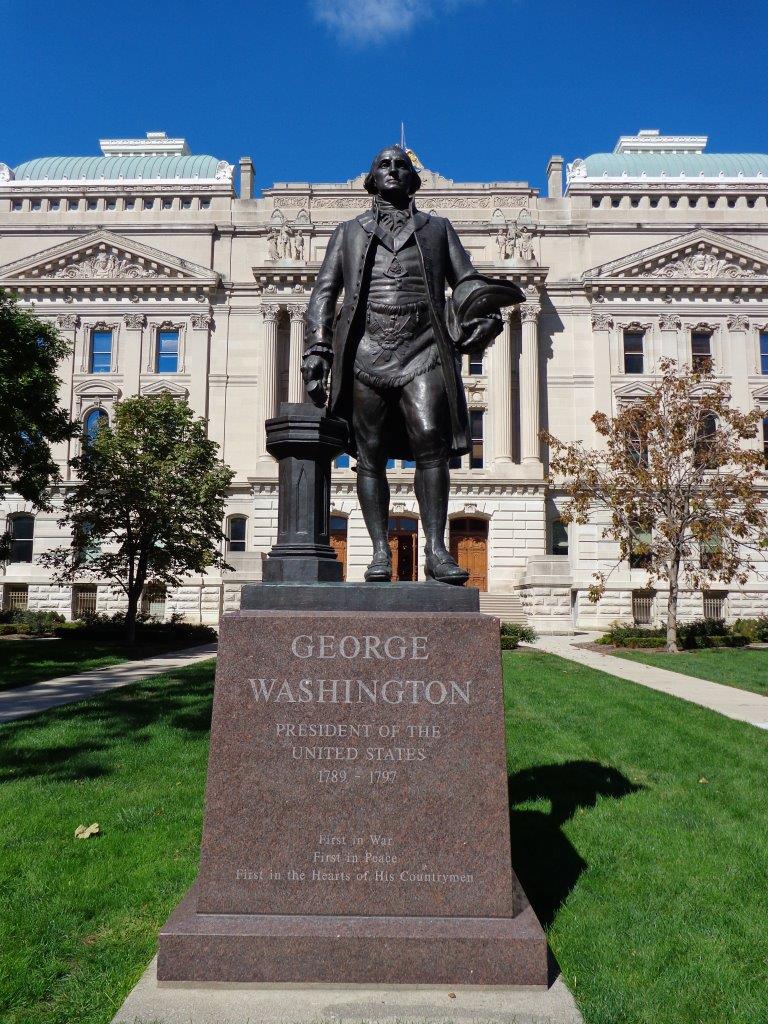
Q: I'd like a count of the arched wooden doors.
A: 3